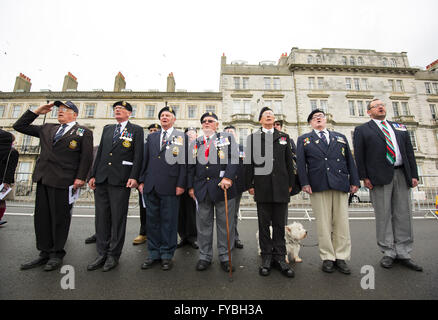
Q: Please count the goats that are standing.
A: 0